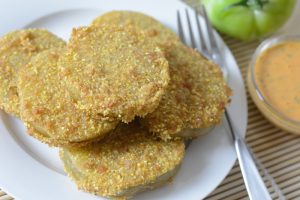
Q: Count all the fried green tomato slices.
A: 6